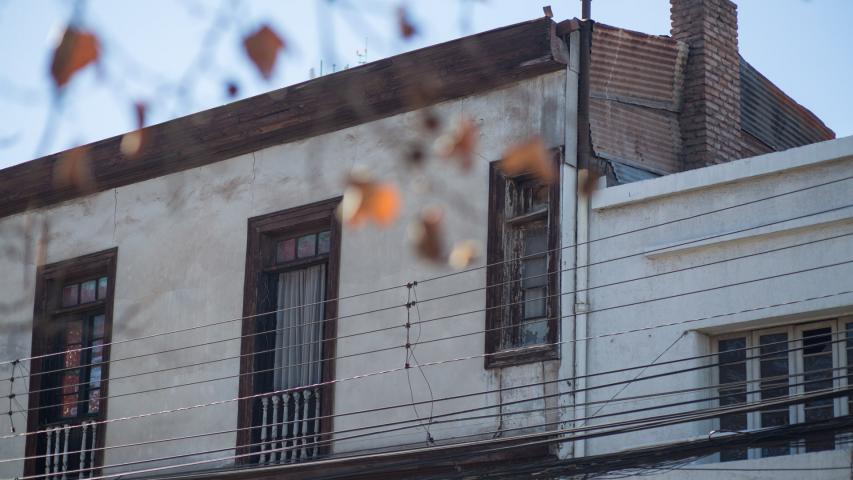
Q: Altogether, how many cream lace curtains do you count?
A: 1